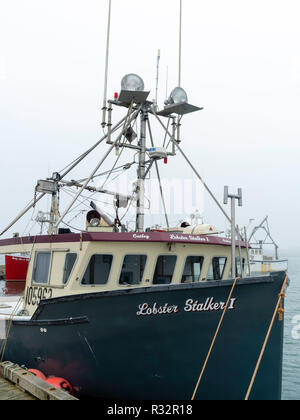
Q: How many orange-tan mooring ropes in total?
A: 2